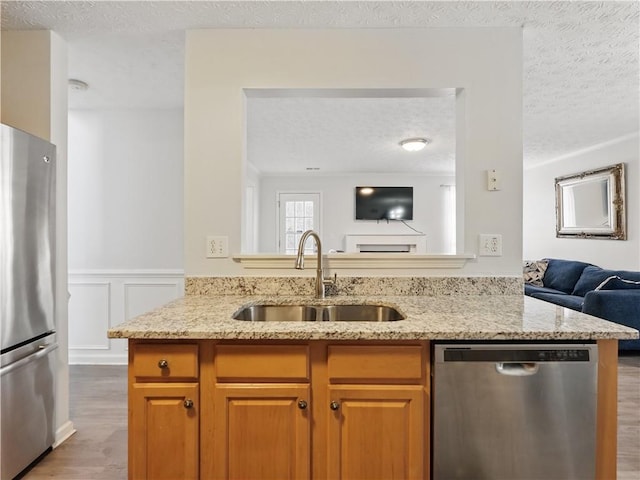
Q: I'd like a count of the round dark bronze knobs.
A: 4